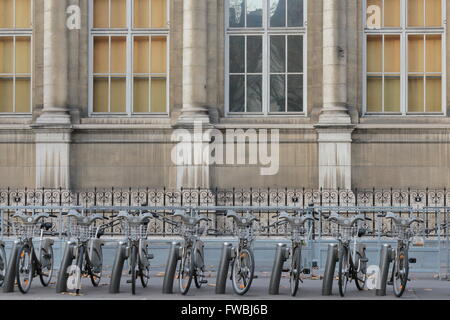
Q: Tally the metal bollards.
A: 8